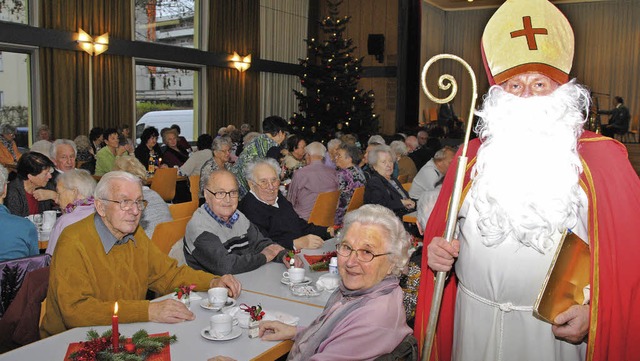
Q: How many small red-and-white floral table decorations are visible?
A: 3